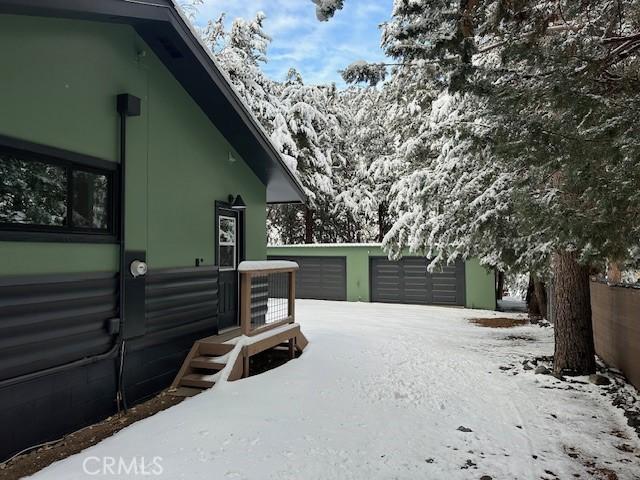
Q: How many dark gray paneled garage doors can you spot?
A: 2